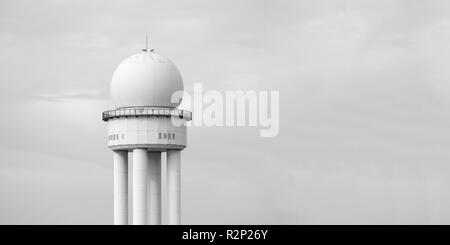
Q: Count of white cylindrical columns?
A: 4